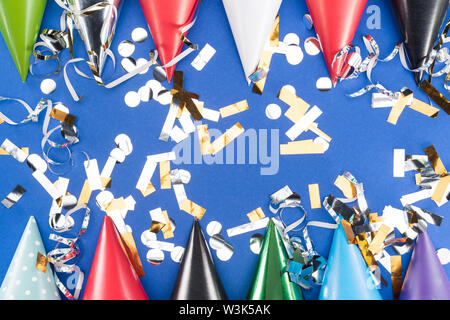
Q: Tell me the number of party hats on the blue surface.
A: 12